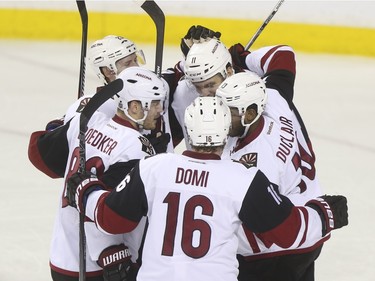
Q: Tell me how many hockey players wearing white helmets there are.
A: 5